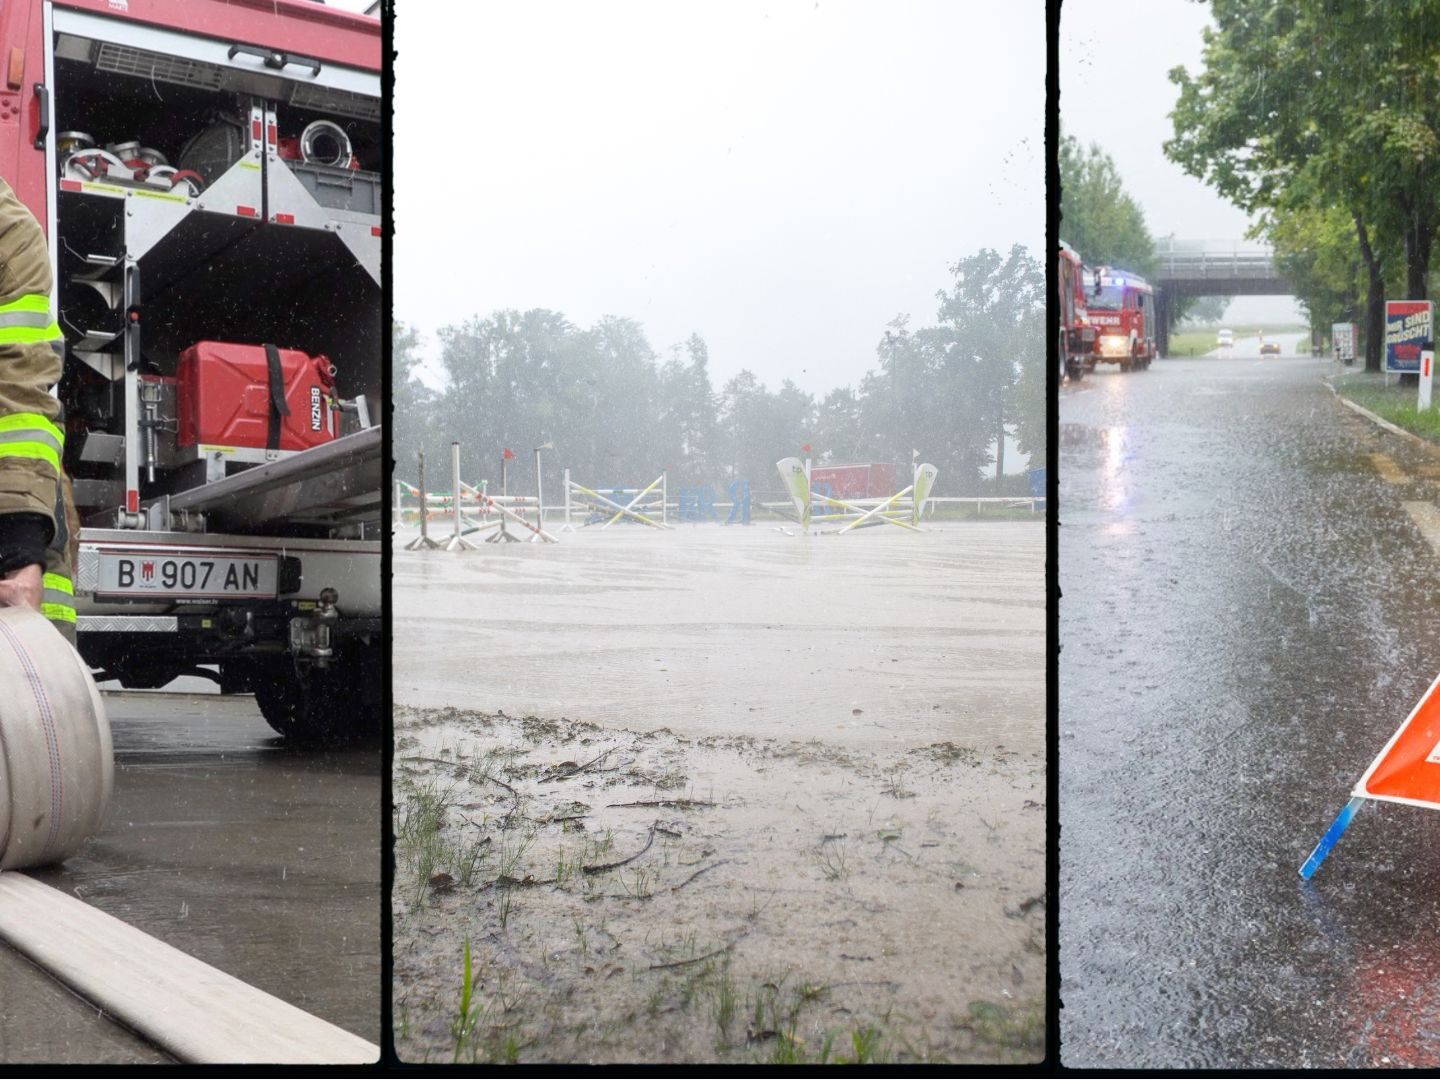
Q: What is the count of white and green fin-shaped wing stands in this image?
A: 2